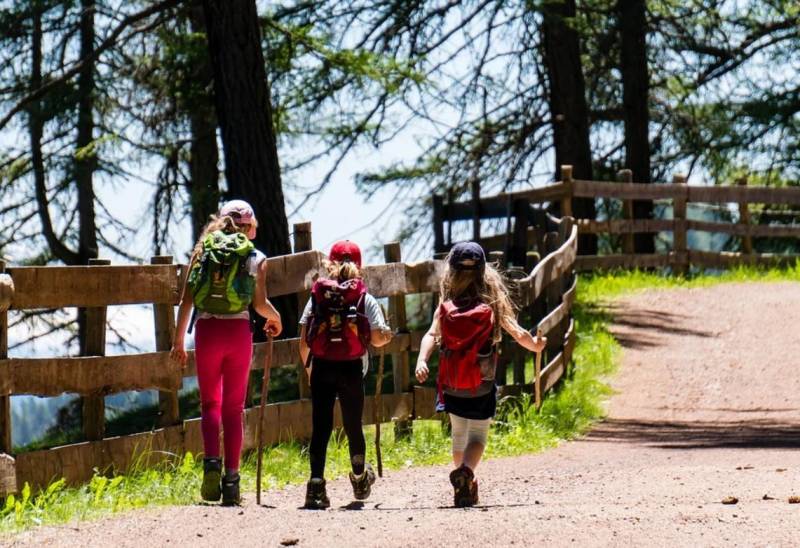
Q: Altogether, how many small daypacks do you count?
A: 3